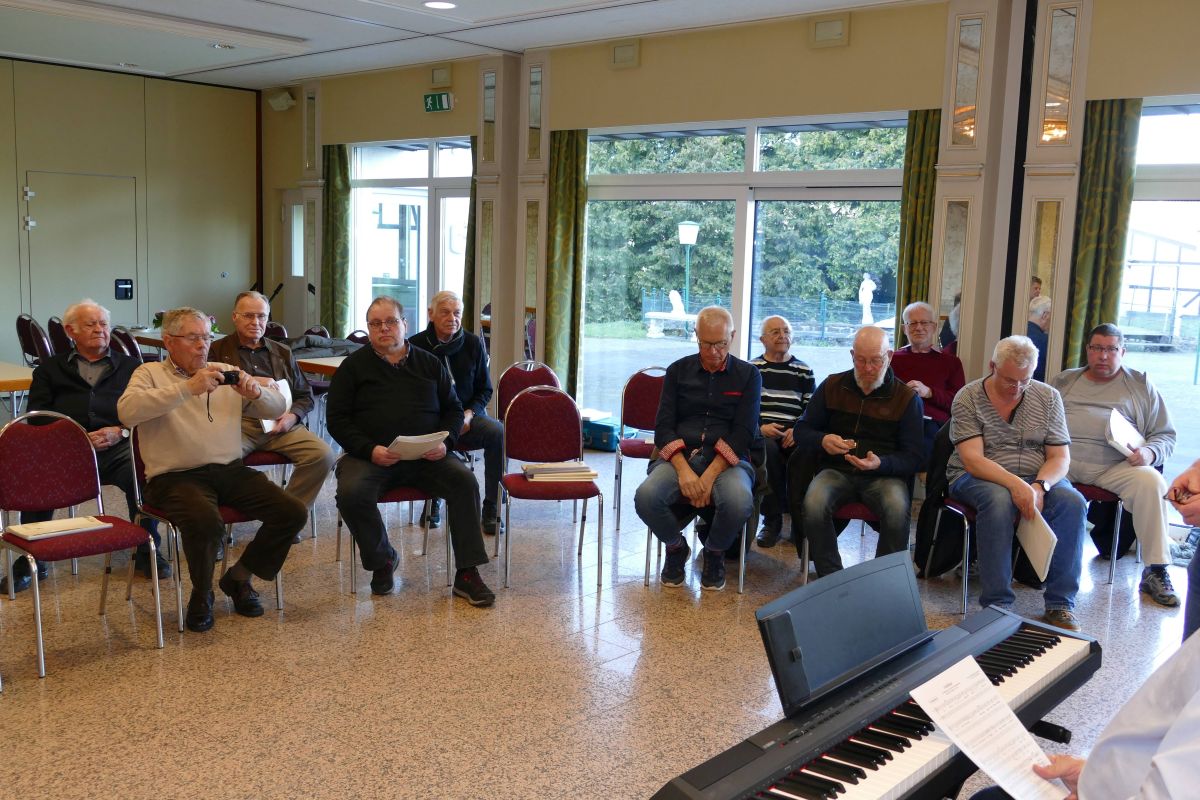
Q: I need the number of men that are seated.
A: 11